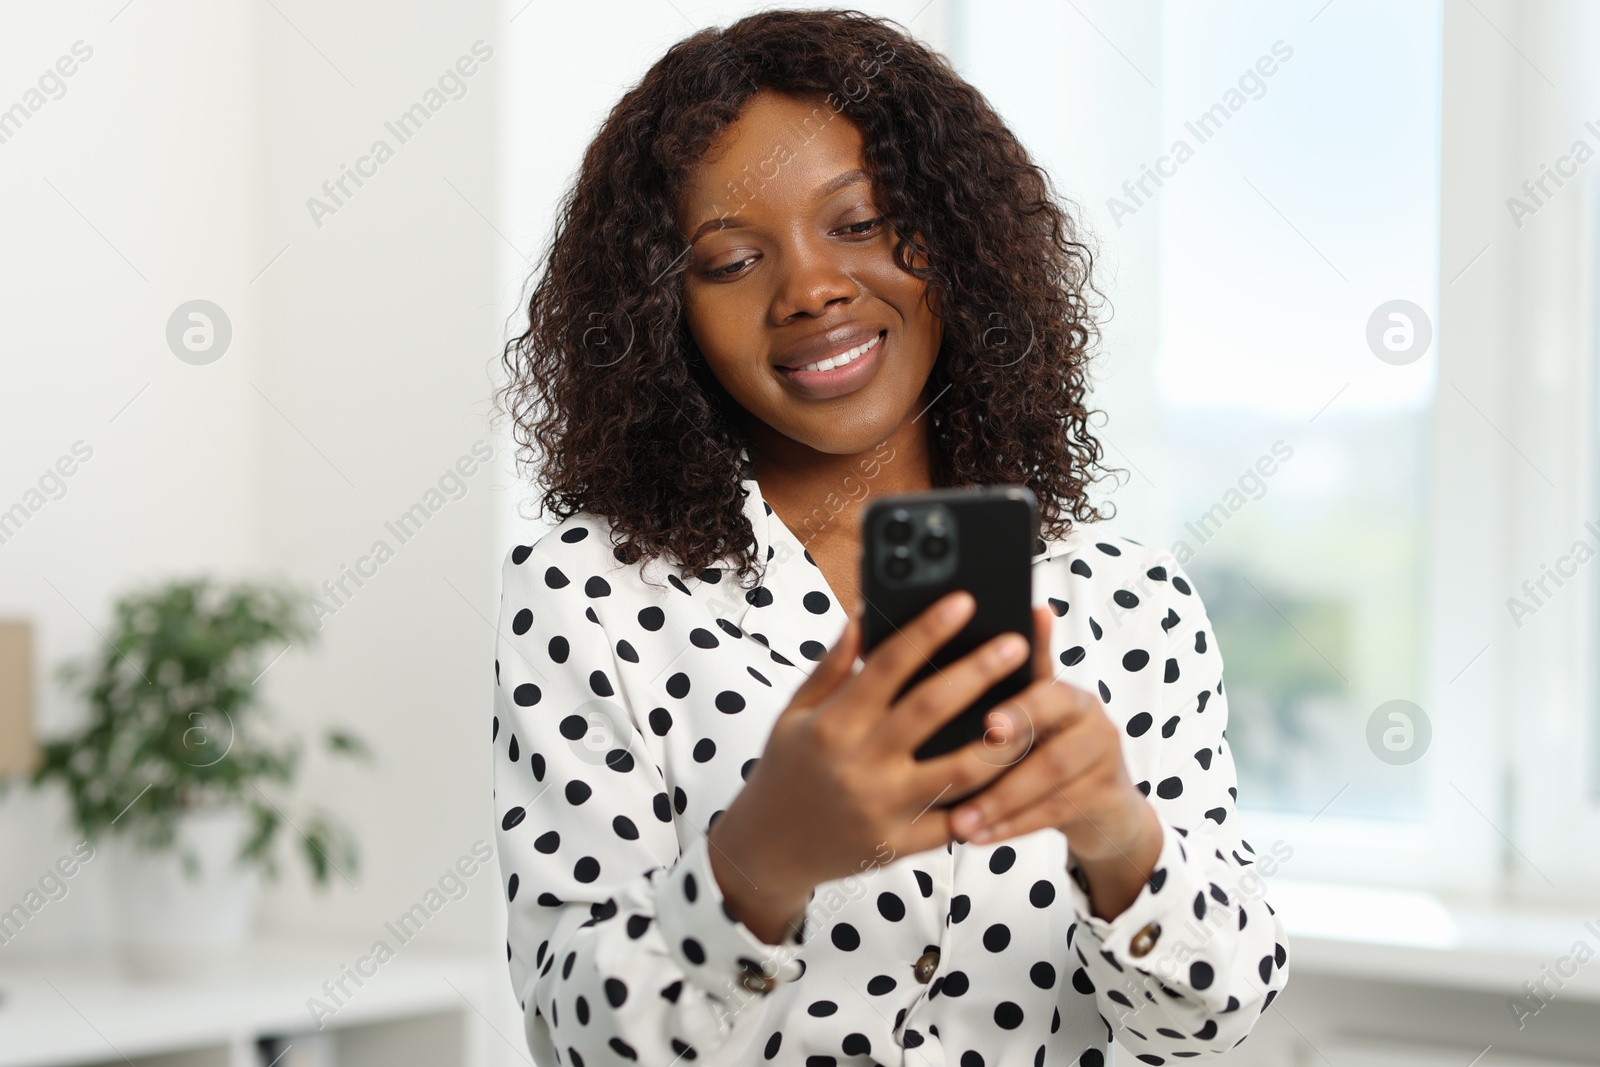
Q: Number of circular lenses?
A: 3